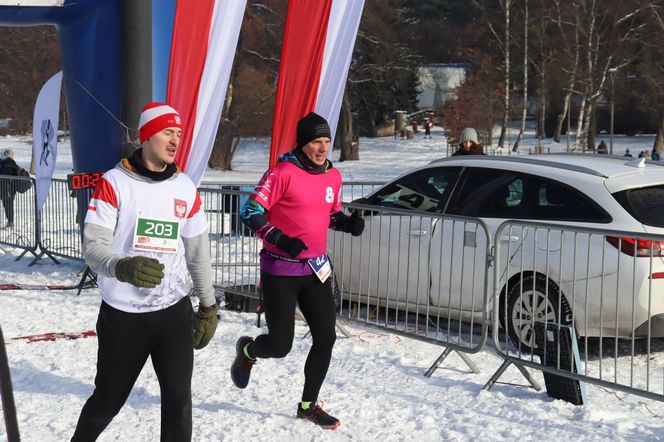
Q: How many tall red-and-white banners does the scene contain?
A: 2